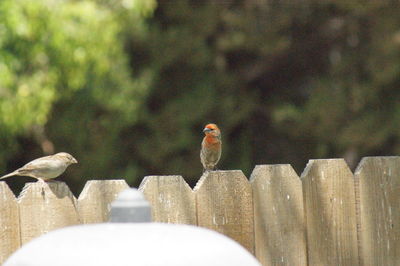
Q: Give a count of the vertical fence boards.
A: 8